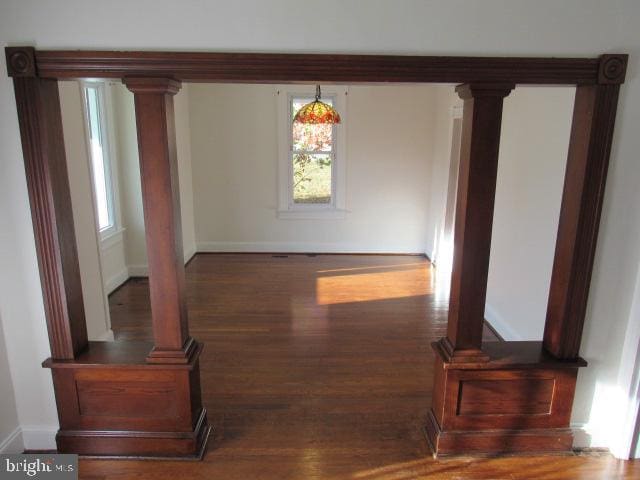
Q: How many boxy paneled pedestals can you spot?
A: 2